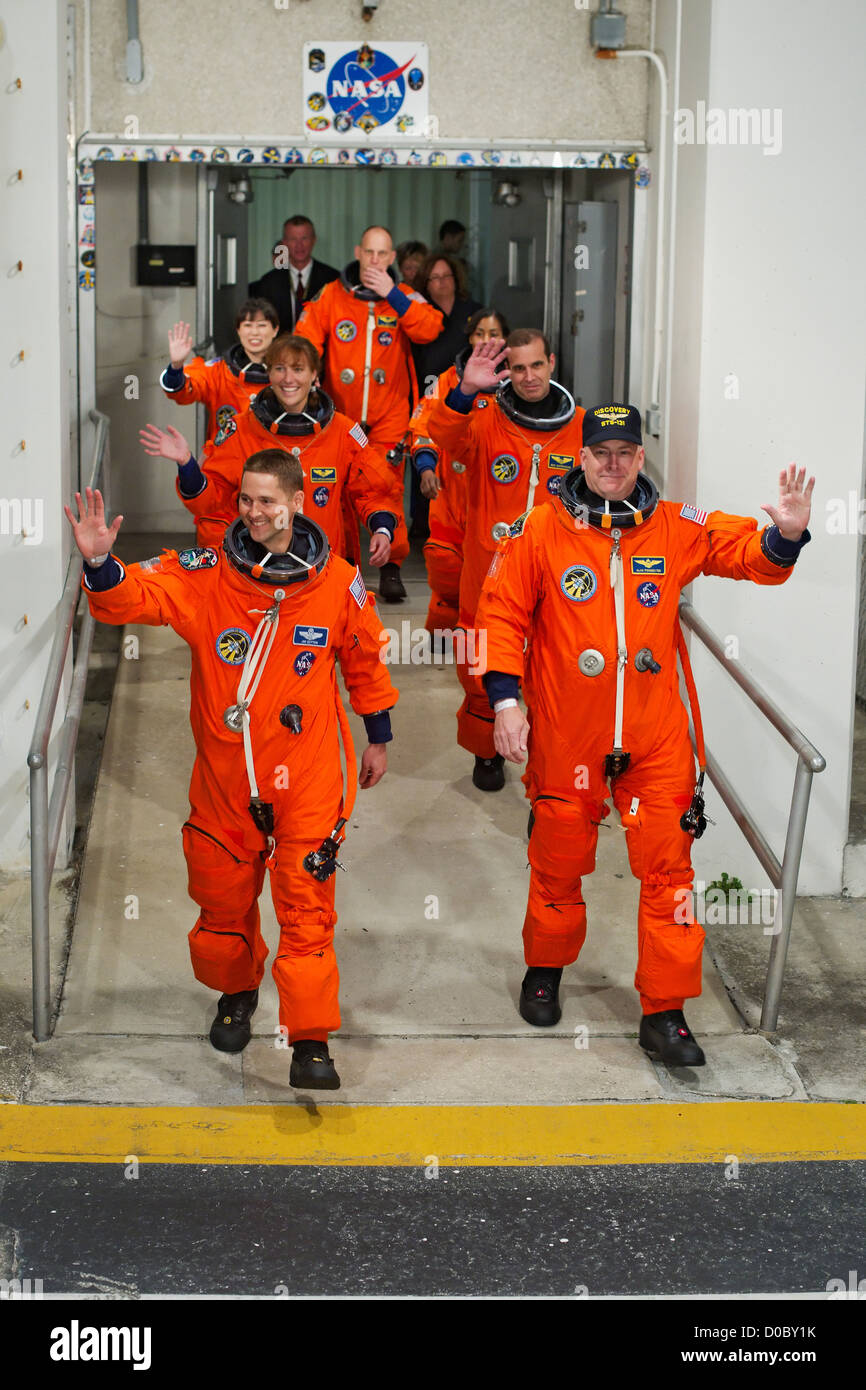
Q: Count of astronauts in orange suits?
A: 7